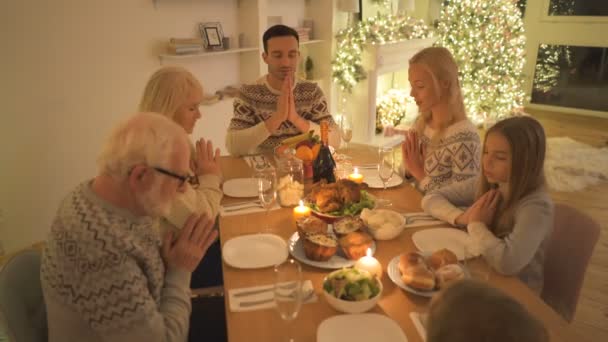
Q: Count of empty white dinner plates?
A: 5